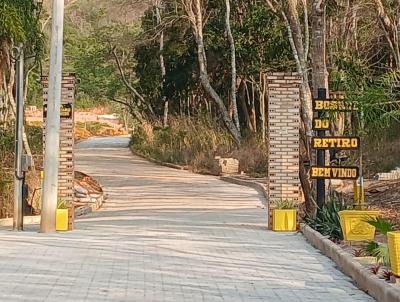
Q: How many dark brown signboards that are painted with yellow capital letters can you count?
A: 4